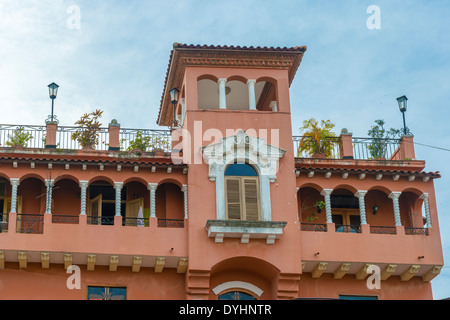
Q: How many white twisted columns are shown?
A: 10